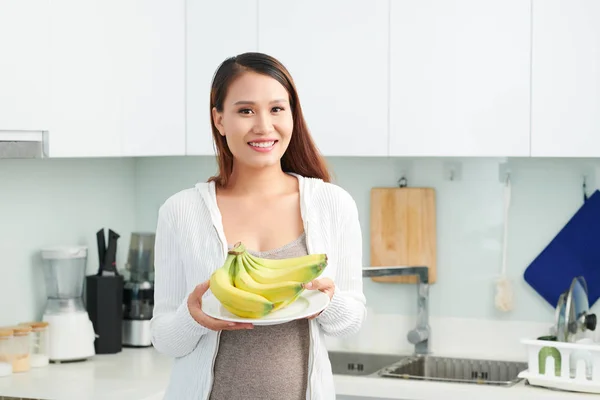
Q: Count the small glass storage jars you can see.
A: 3